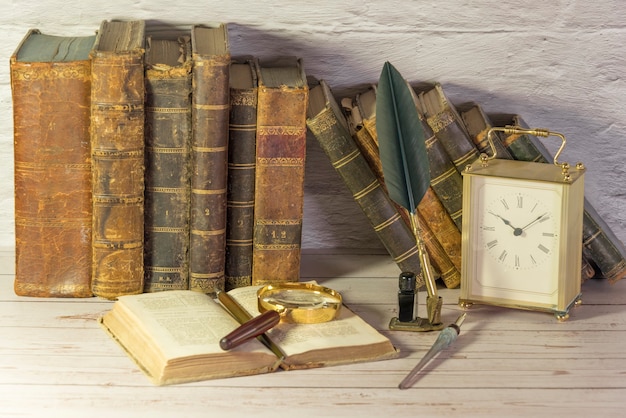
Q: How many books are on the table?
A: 14